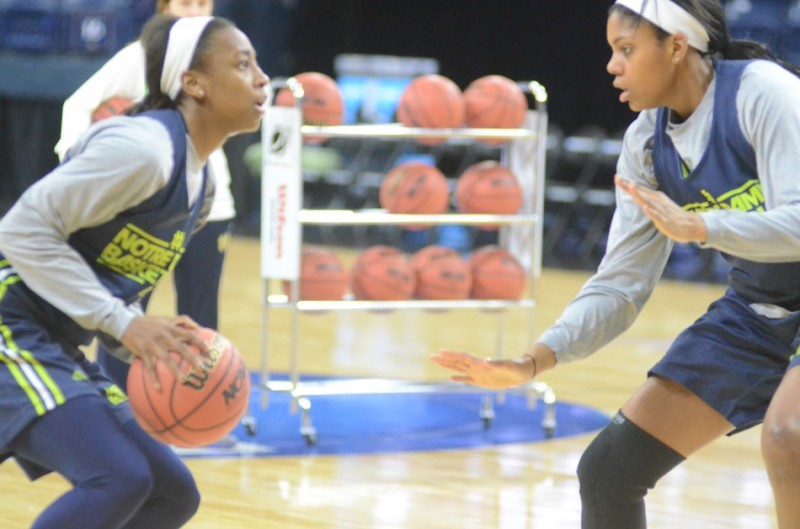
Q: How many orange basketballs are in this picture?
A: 11